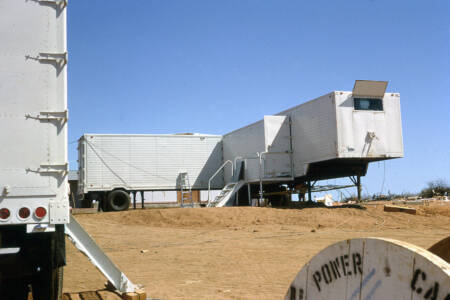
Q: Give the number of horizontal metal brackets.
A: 4